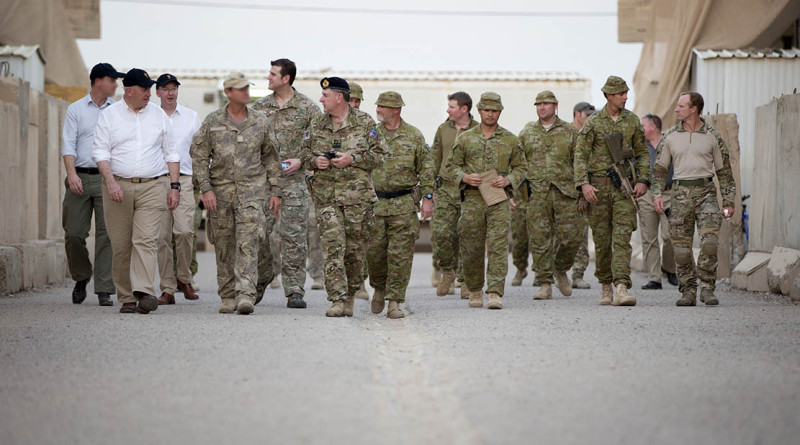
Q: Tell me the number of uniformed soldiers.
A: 11